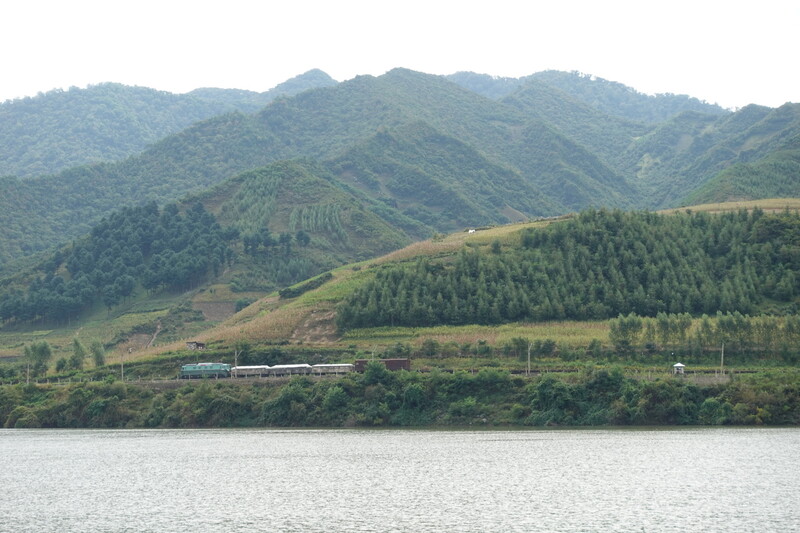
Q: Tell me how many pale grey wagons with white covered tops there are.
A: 3